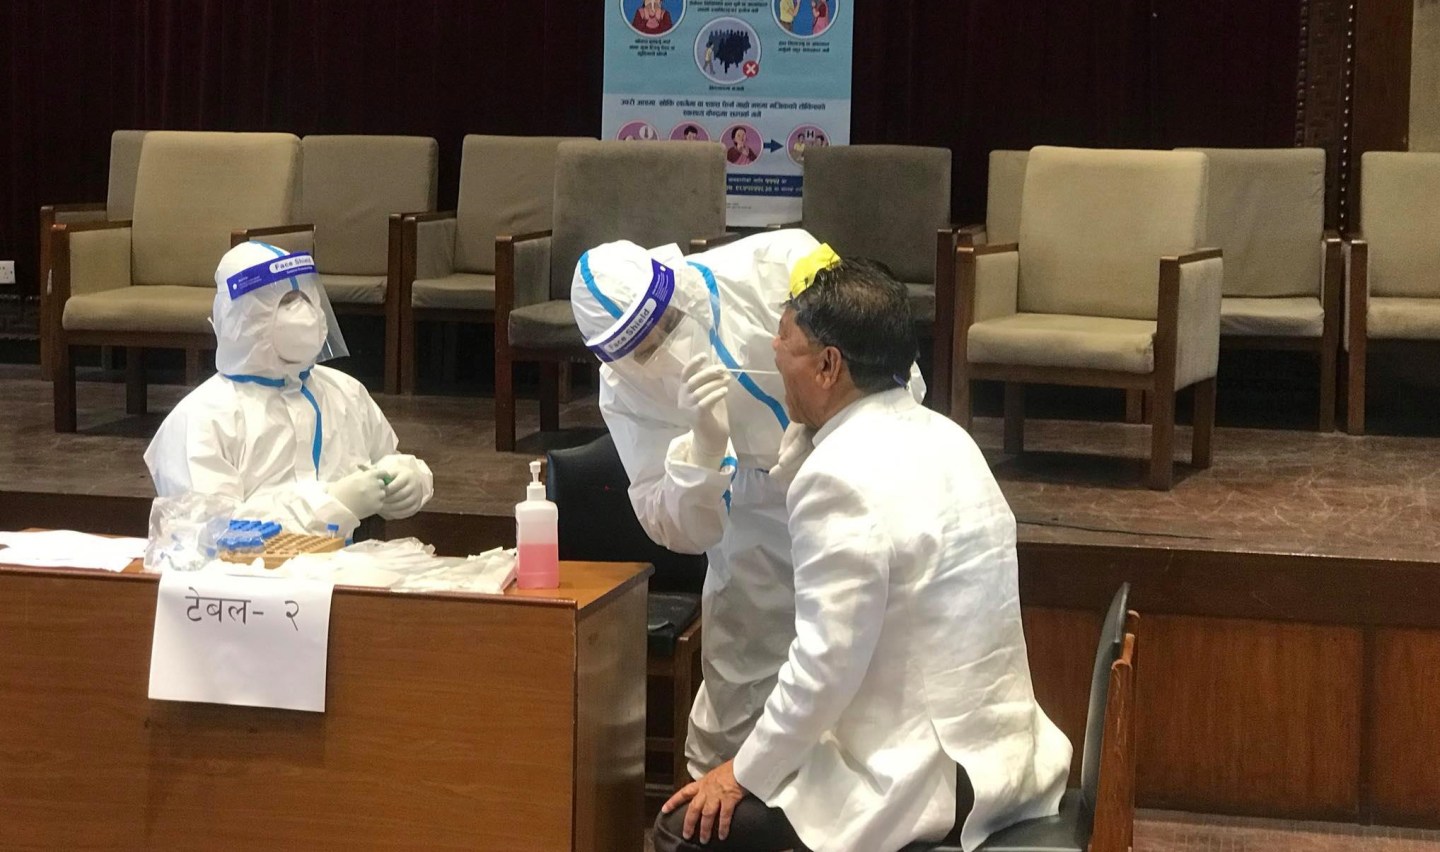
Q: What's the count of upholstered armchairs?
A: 10